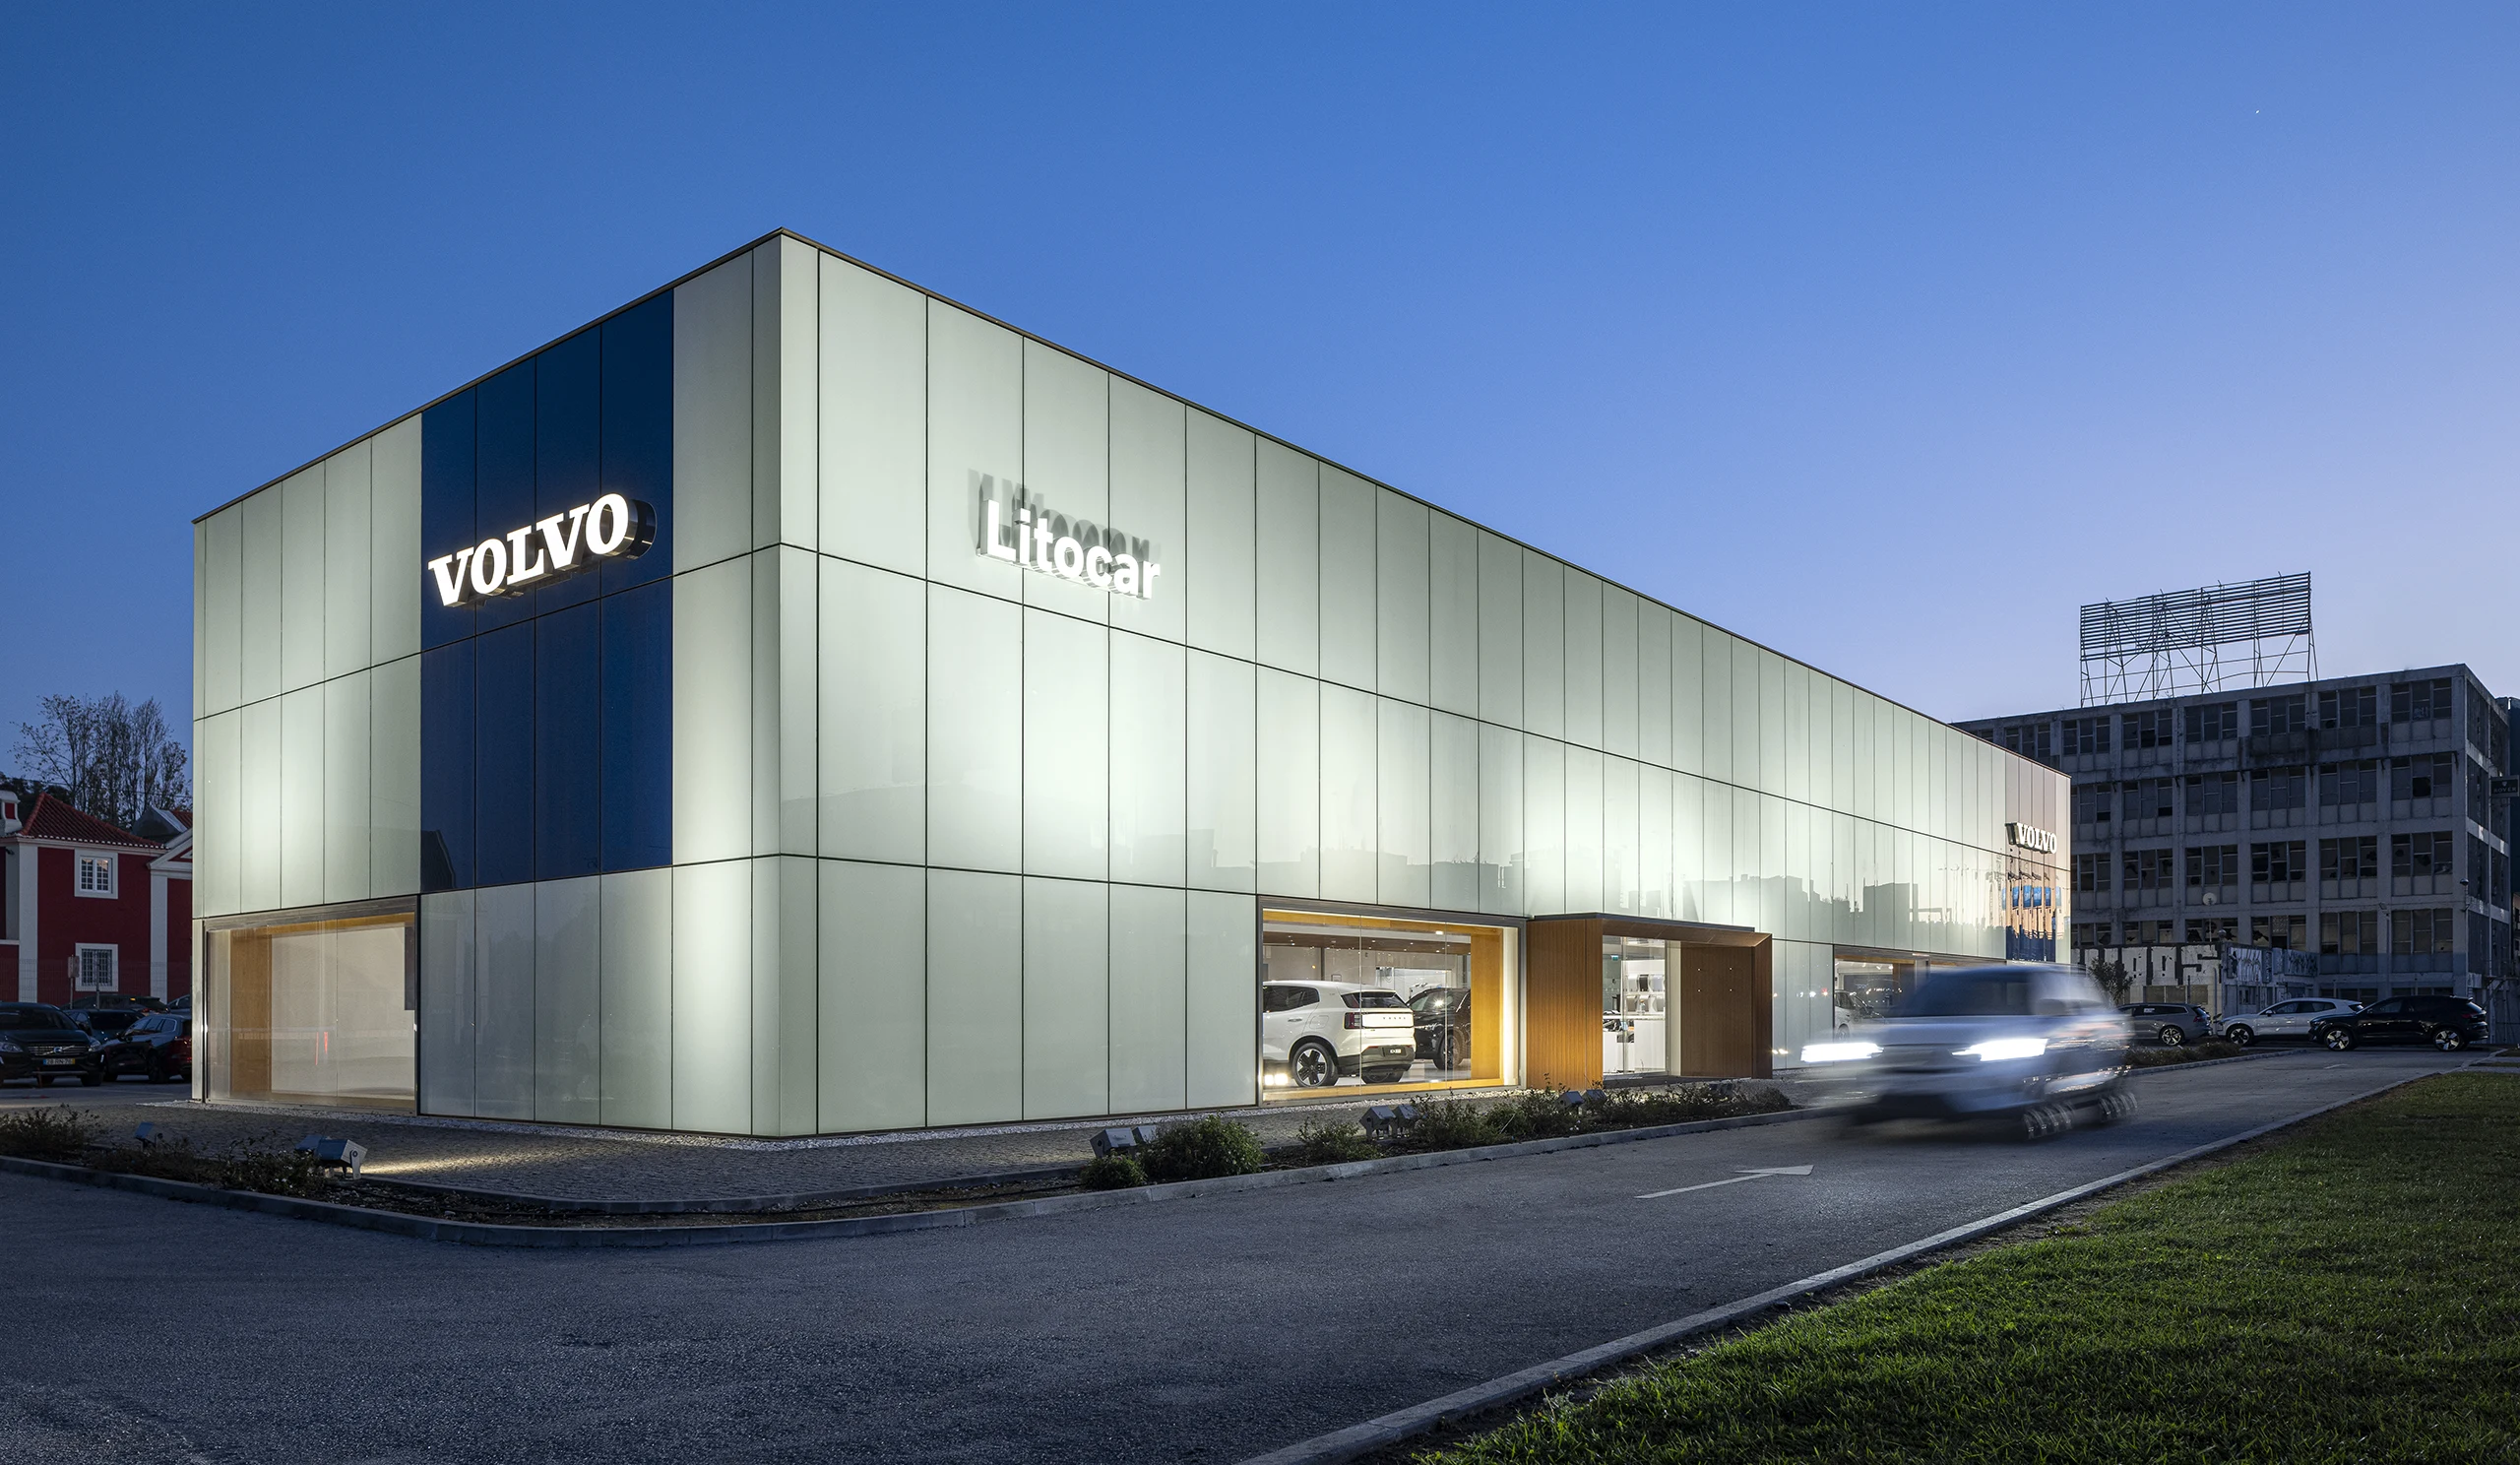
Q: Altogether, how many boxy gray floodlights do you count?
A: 9